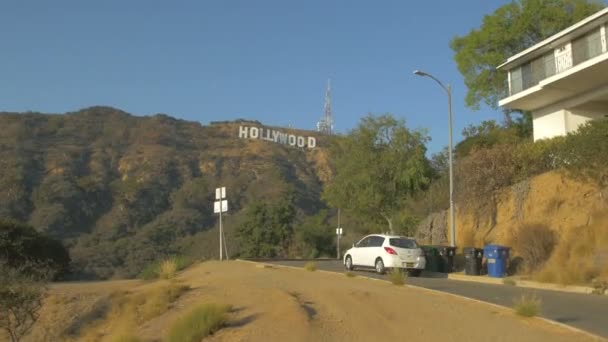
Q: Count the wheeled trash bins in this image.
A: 4